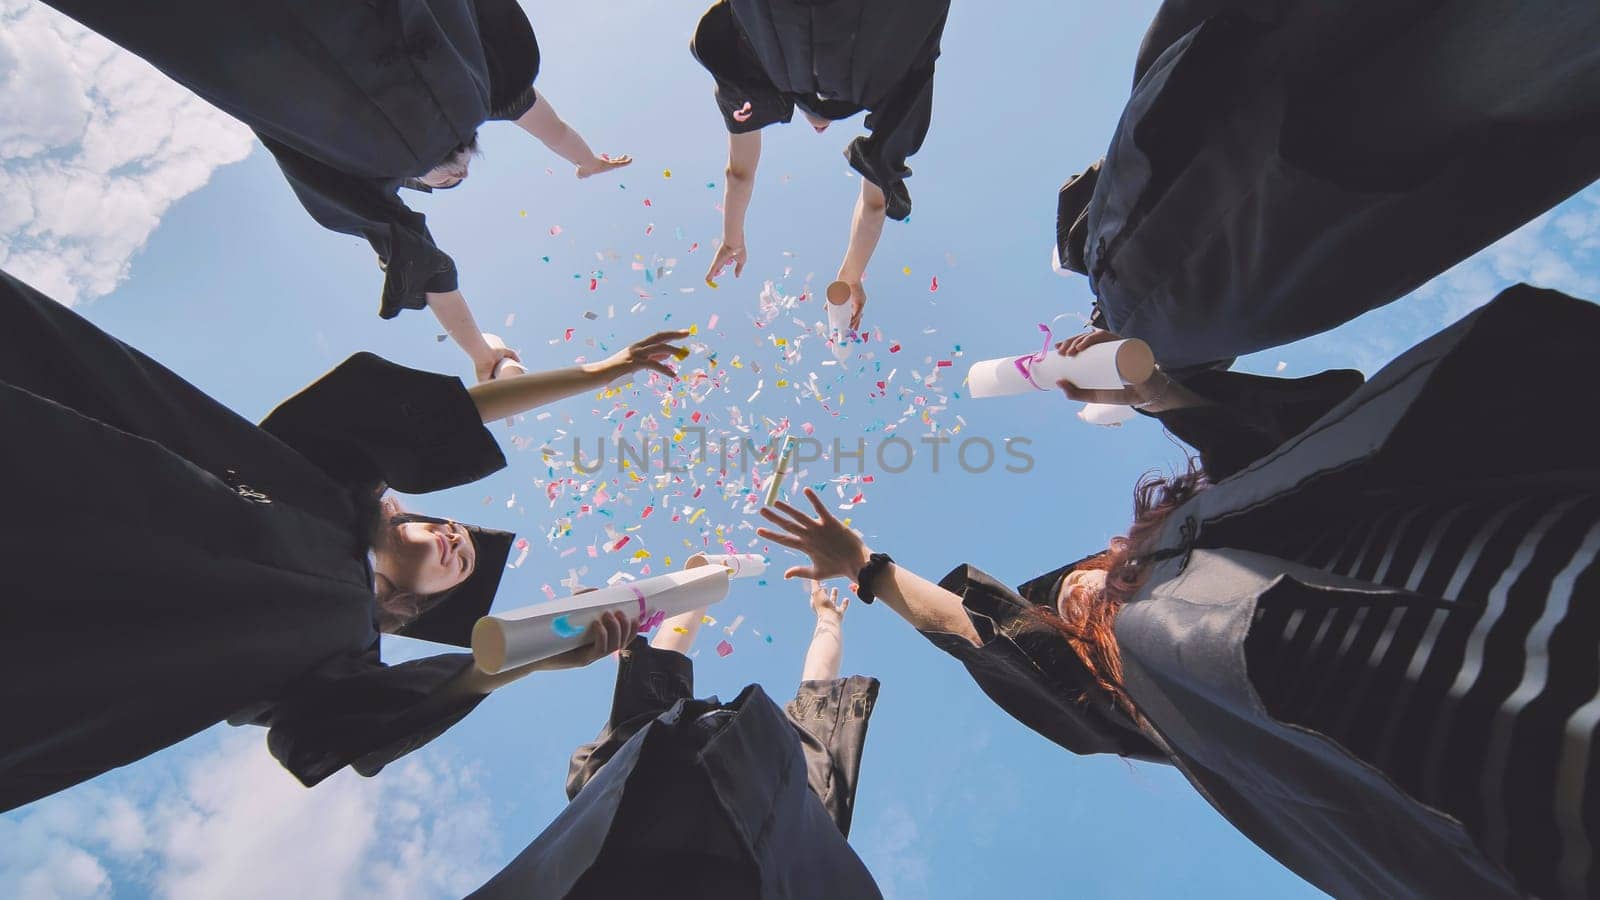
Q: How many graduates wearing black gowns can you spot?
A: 6